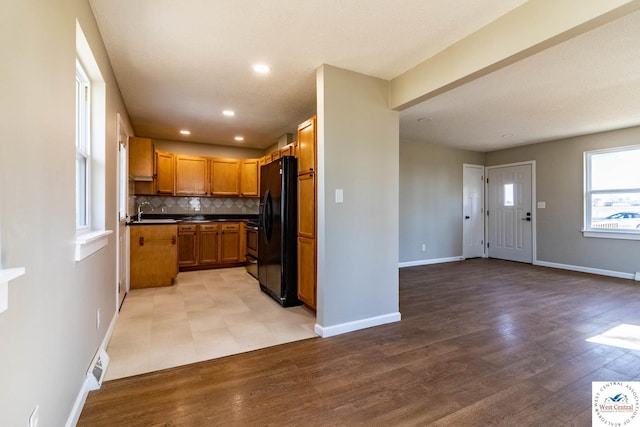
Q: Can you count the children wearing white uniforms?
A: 0